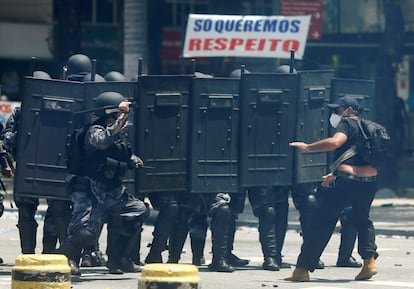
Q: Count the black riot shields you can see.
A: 7